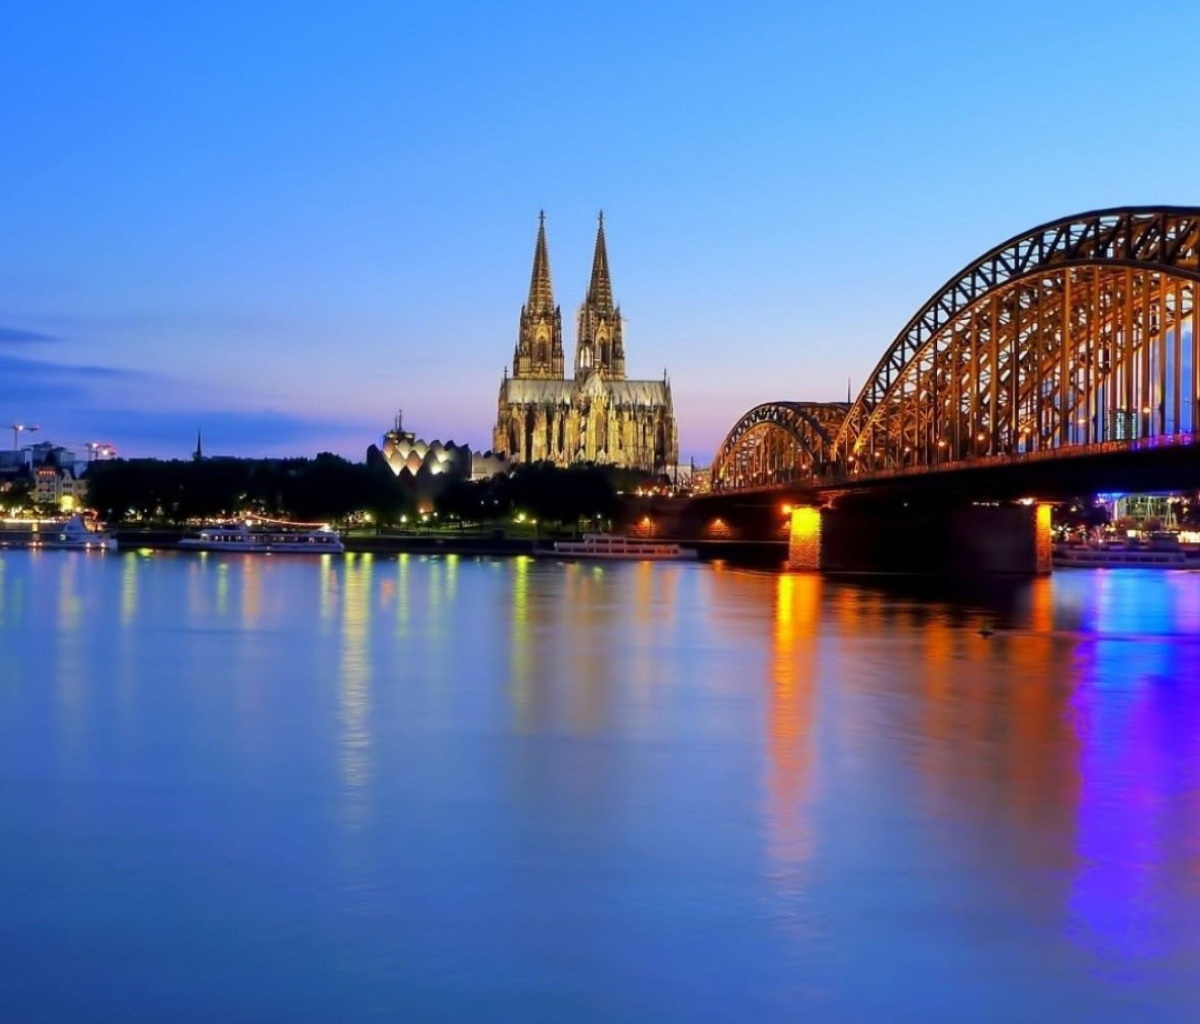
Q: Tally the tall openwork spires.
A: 2